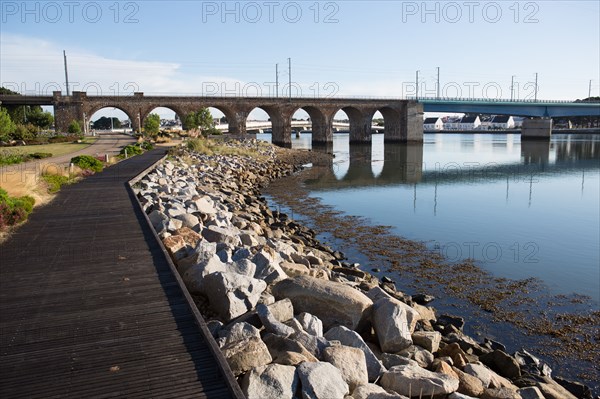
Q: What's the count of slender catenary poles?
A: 8